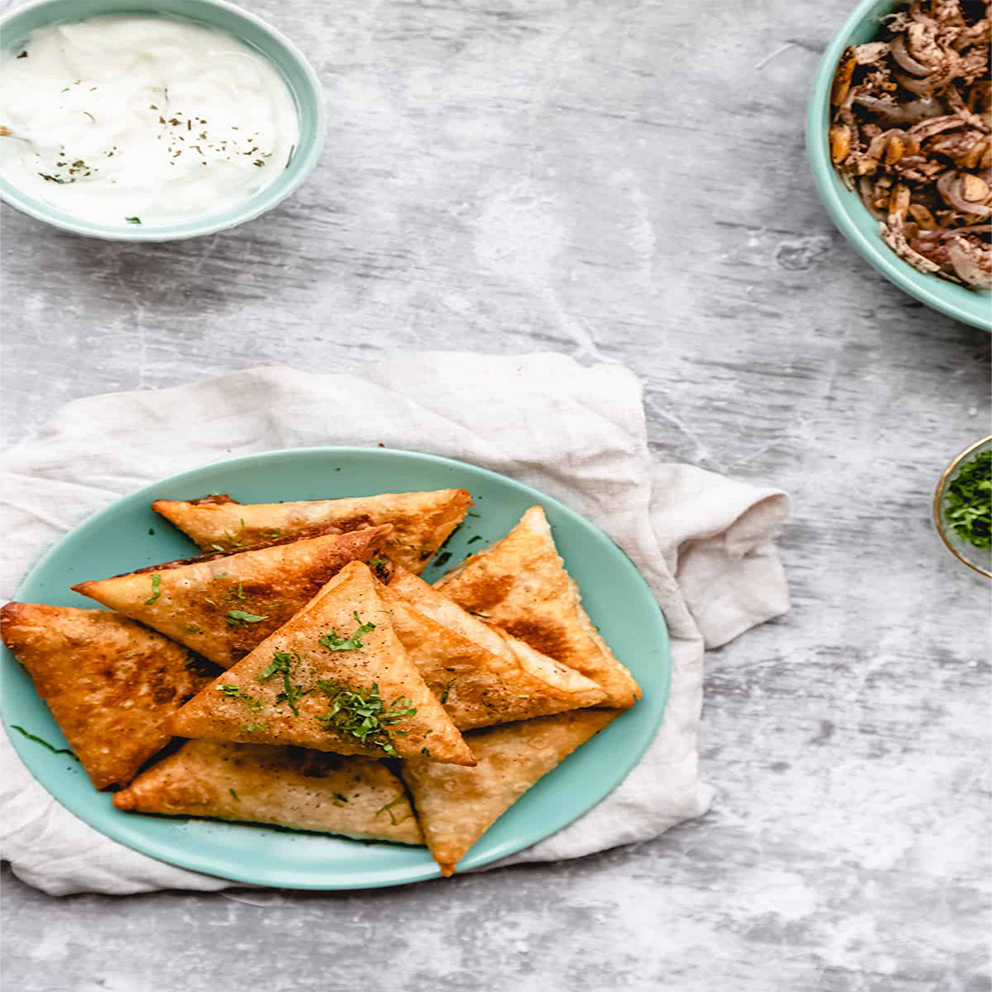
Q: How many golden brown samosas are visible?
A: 8